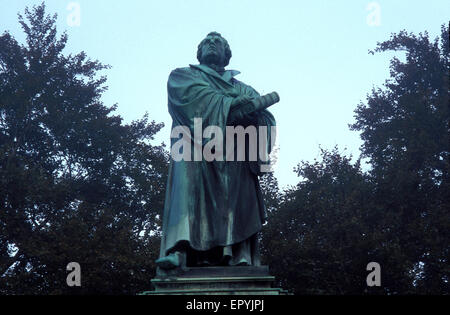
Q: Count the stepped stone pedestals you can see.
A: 1